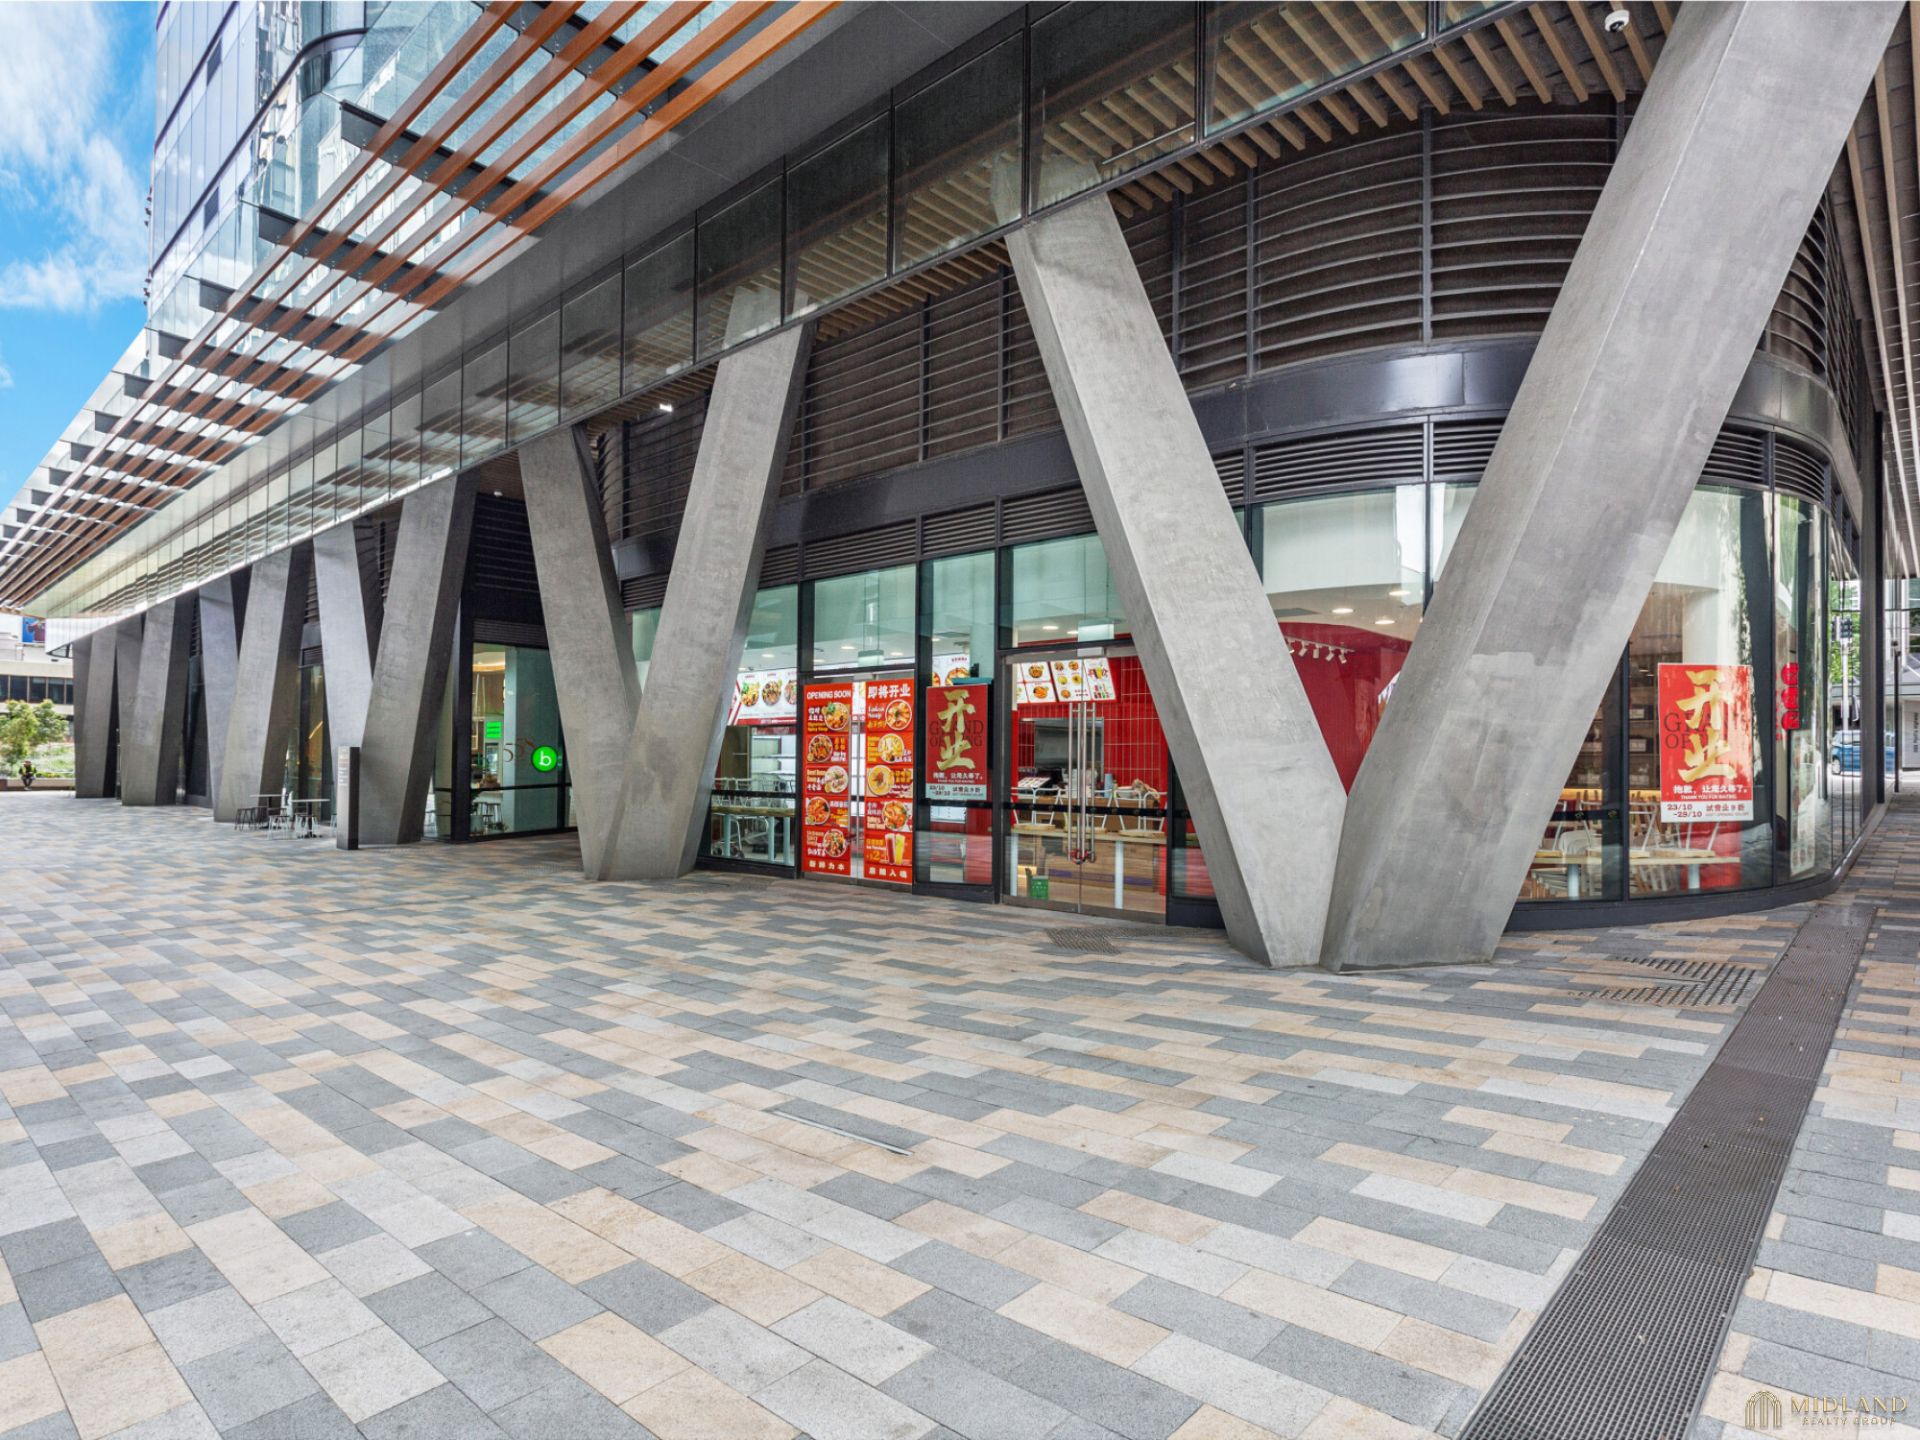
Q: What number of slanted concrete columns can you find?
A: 12